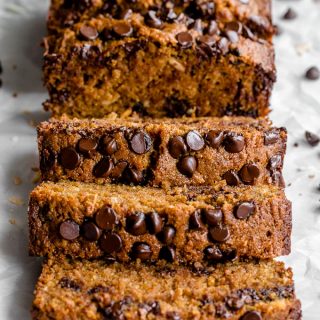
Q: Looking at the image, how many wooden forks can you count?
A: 0